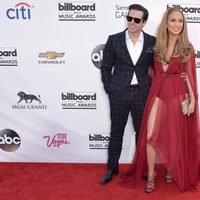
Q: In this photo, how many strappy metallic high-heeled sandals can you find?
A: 2